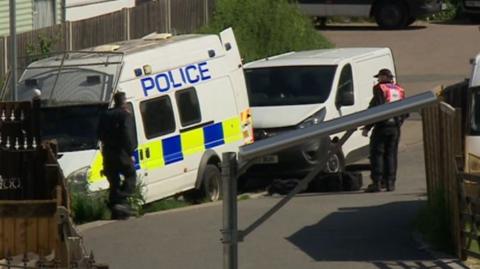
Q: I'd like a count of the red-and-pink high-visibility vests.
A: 1